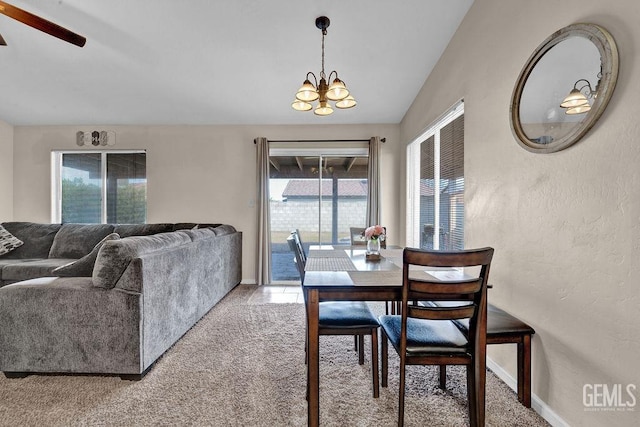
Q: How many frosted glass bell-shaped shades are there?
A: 5